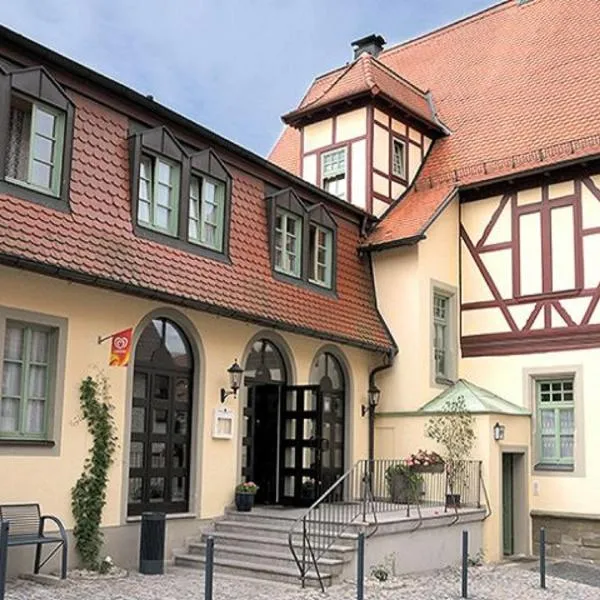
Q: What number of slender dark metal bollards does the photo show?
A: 5